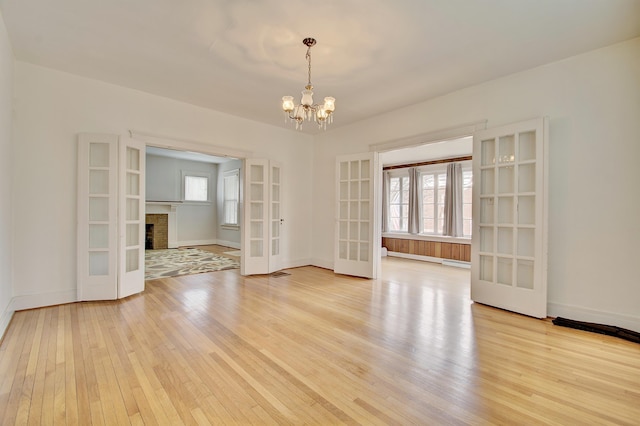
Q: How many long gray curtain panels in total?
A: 3